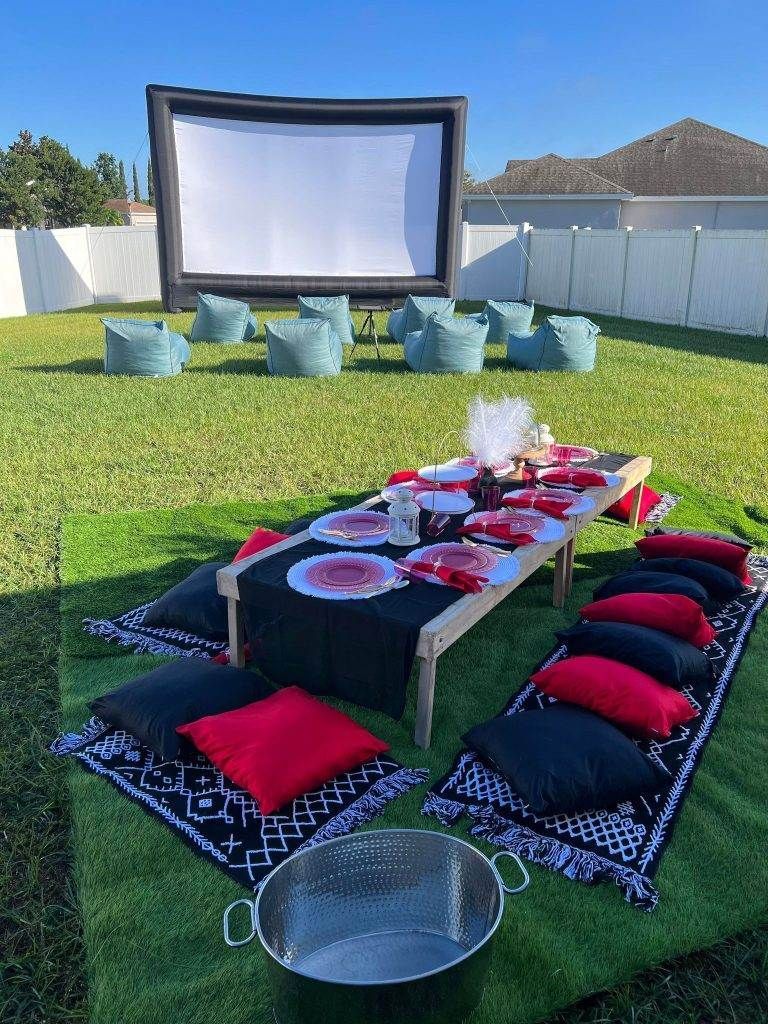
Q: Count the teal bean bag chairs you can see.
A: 8